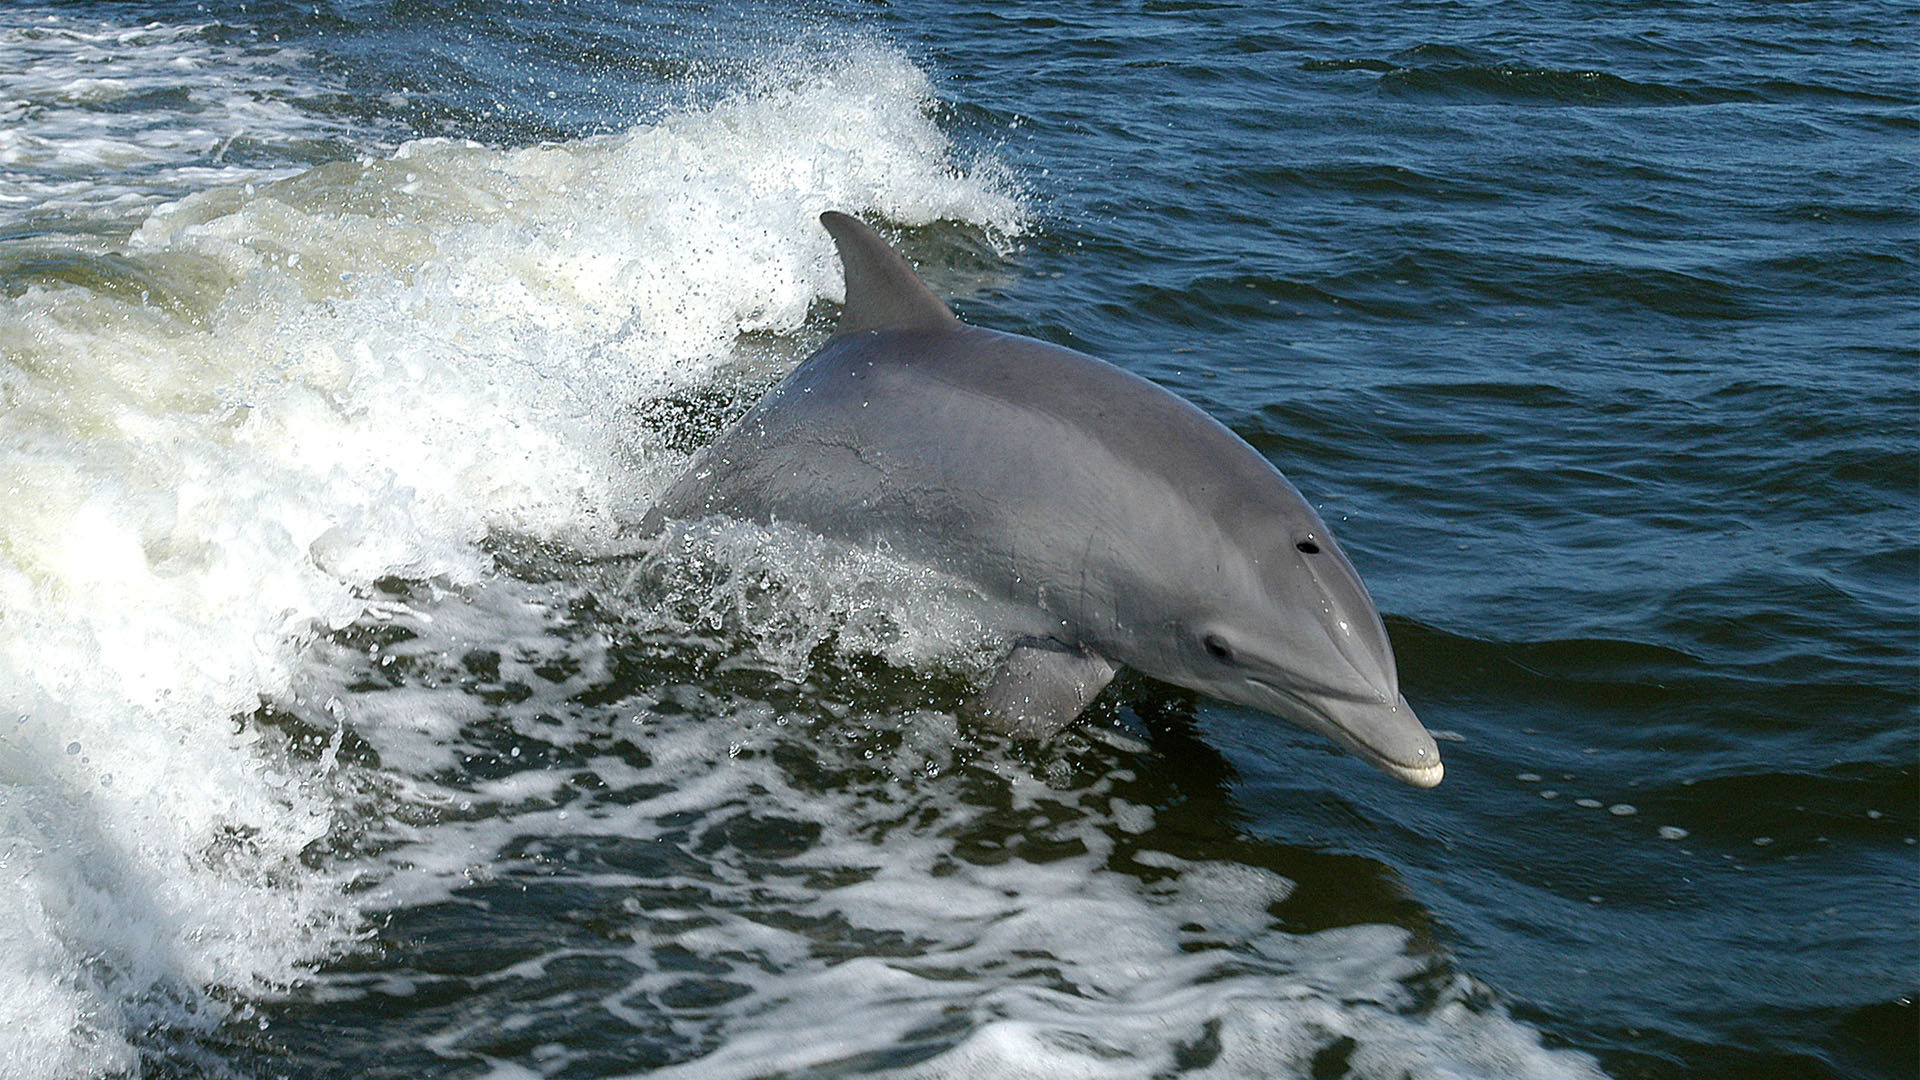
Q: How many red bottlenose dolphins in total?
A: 0